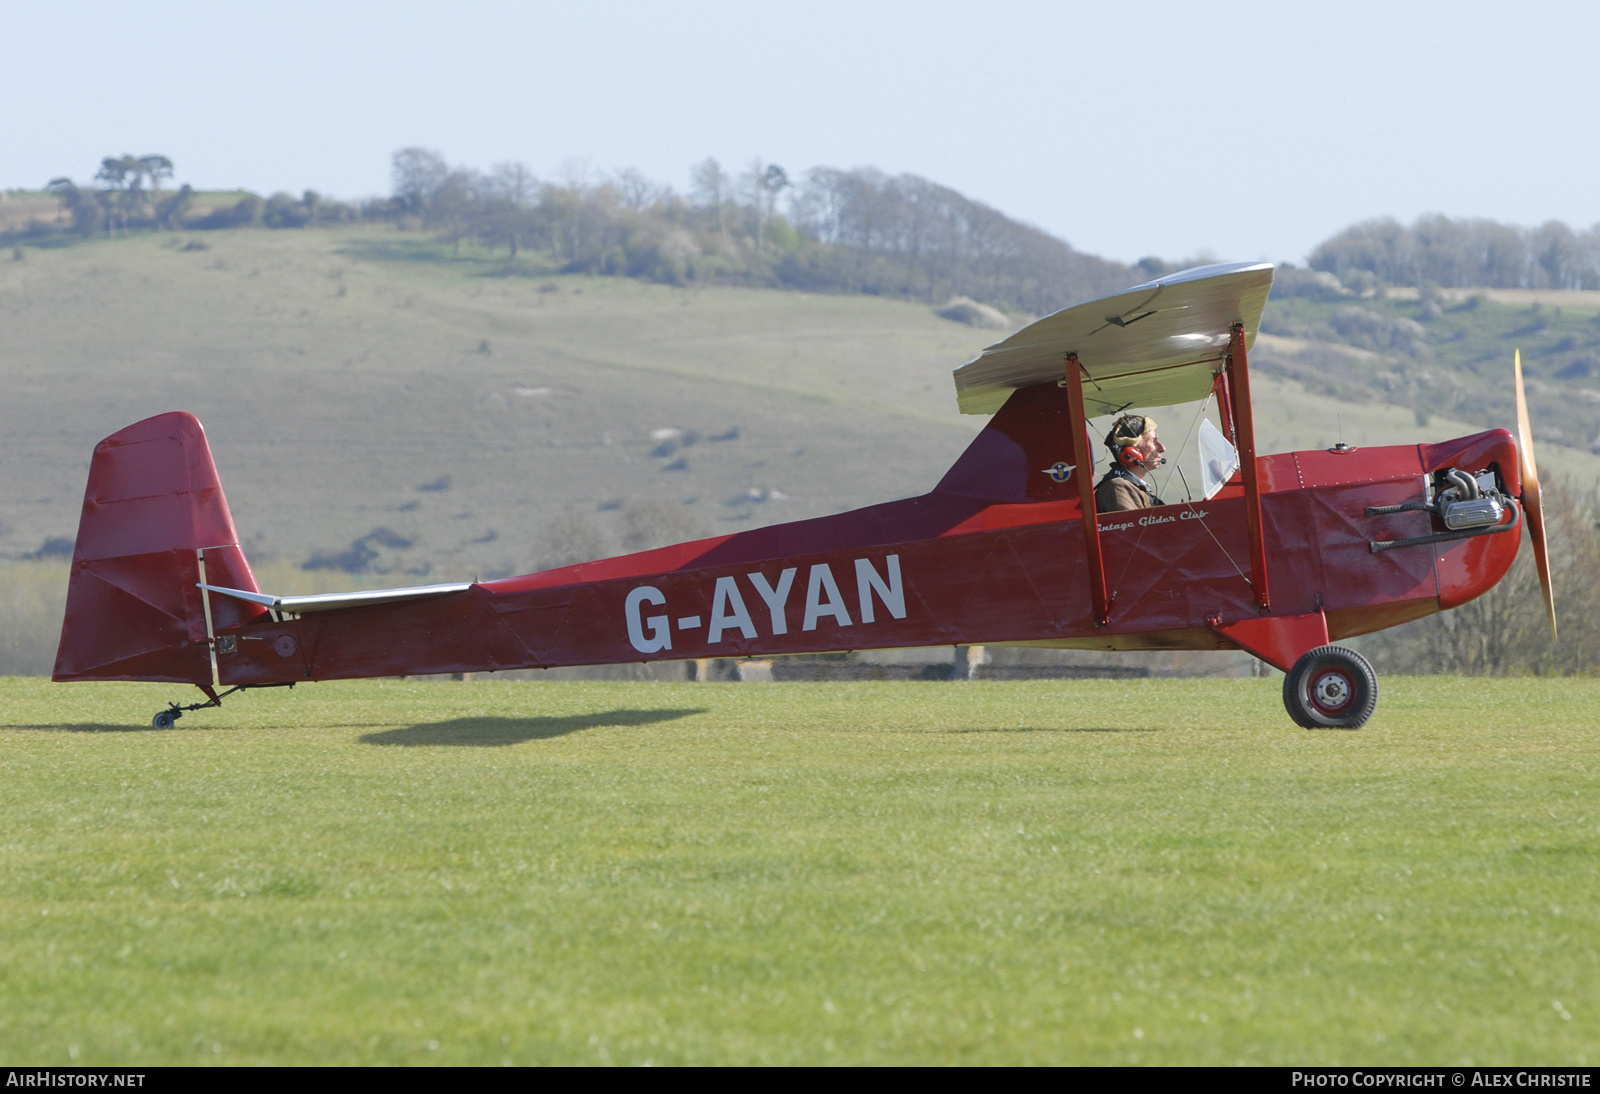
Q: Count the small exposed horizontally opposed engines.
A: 1